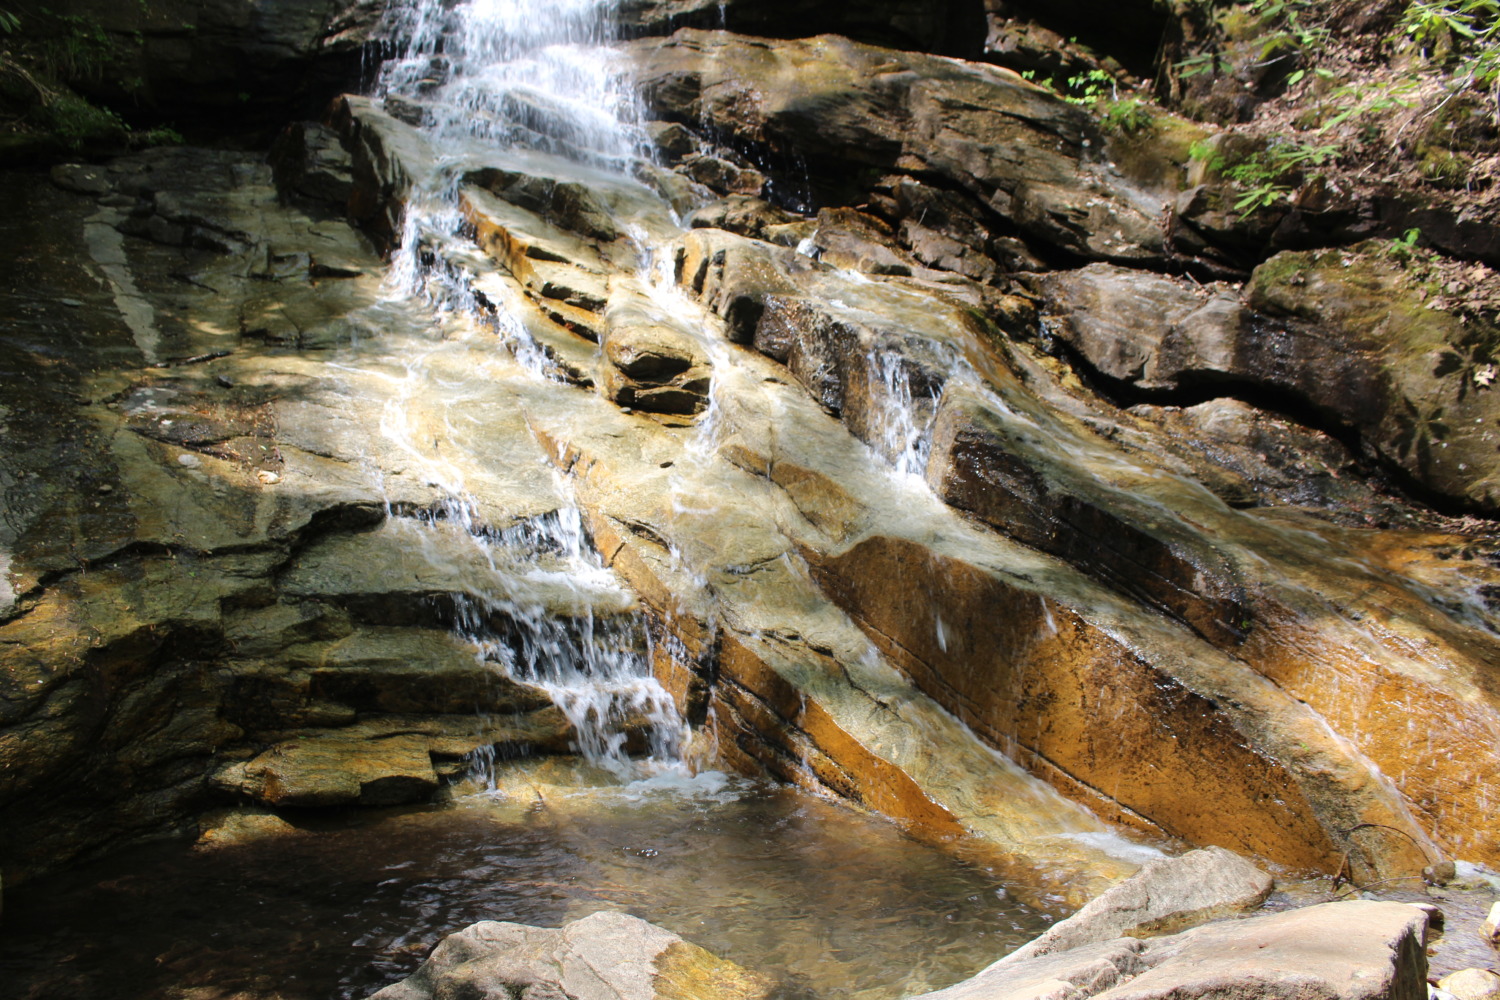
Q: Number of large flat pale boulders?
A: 3